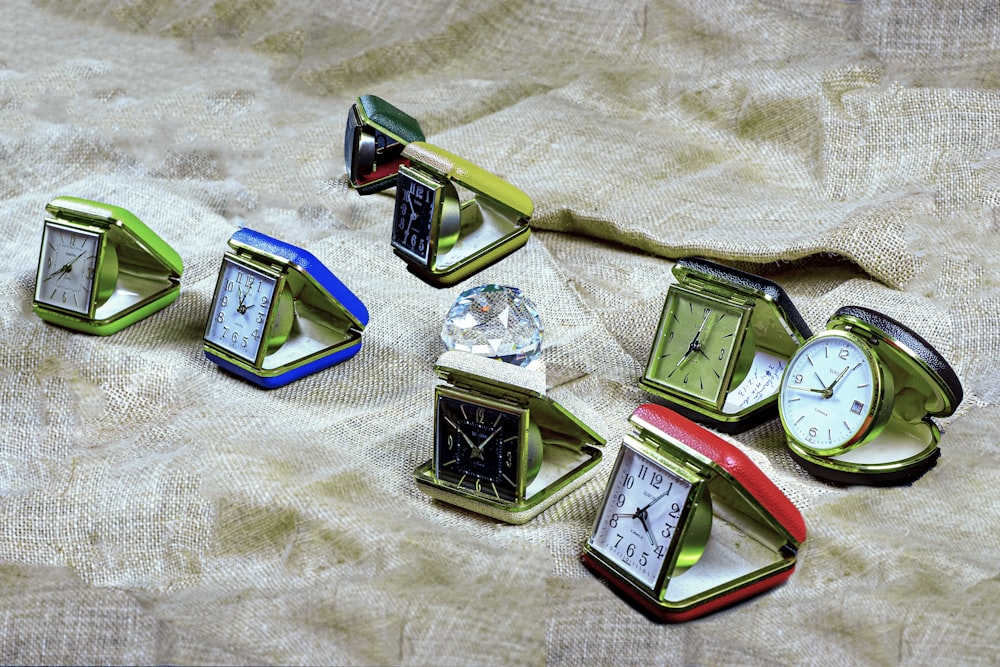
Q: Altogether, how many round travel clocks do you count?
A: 1